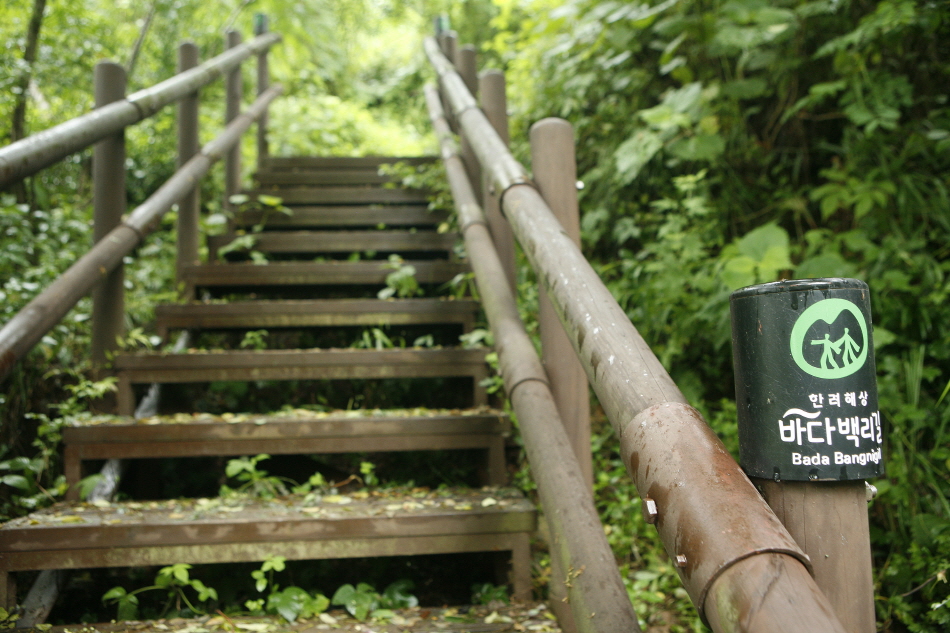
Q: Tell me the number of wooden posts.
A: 10